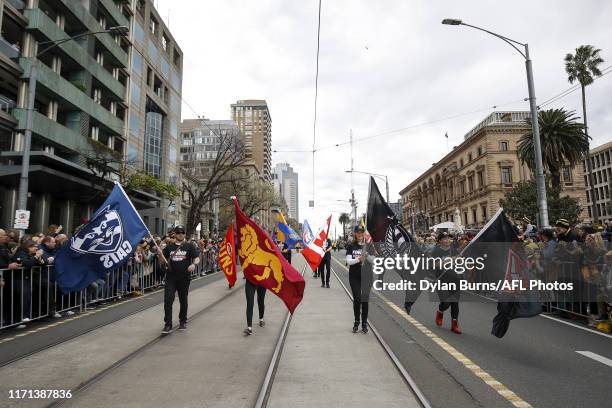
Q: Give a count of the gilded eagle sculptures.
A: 0